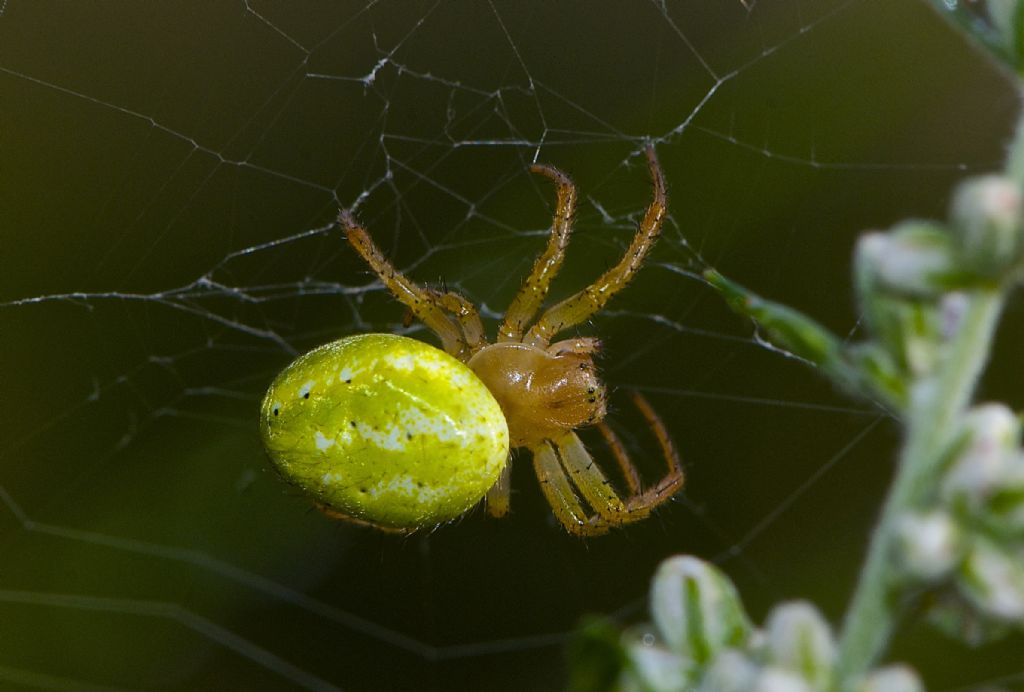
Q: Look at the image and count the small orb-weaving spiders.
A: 1